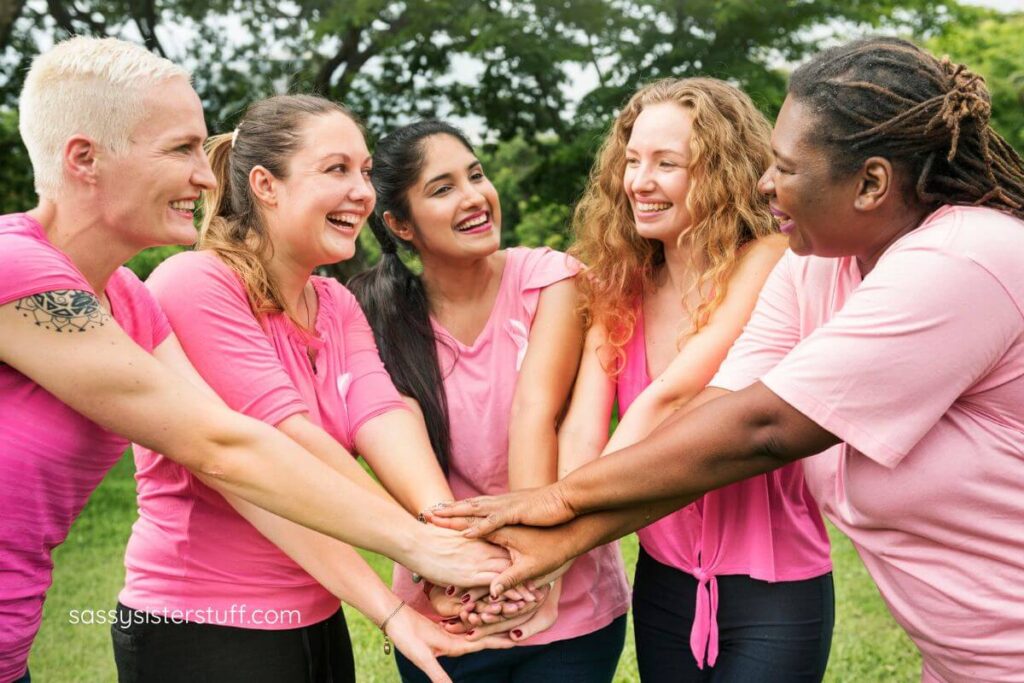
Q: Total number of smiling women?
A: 5